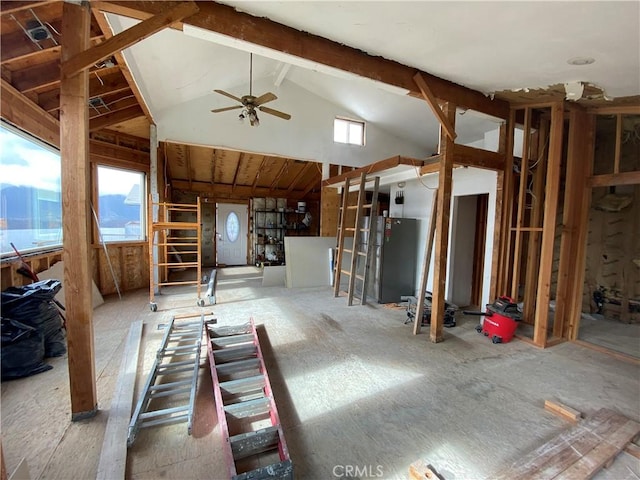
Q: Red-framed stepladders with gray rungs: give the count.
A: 1